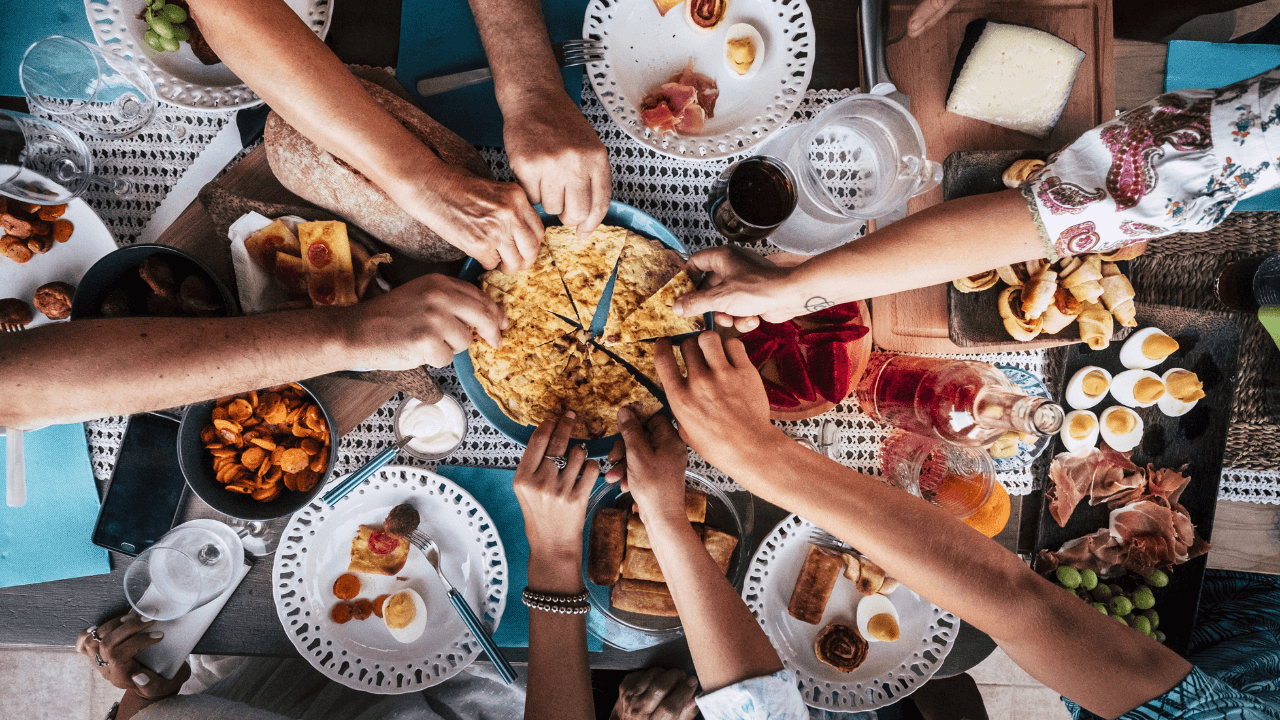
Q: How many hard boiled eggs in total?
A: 9